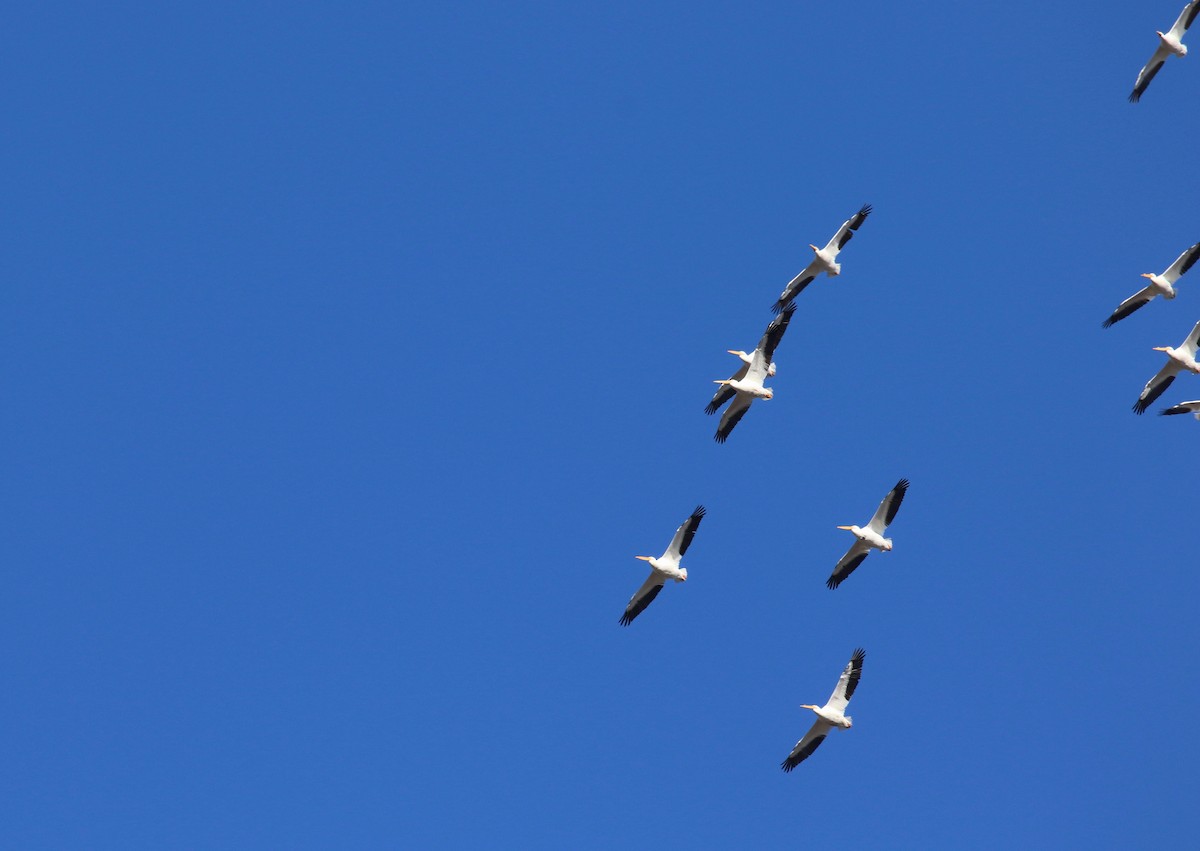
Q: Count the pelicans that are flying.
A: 10